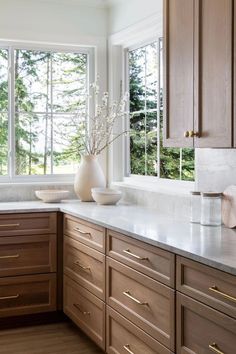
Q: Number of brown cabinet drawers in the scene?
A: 11